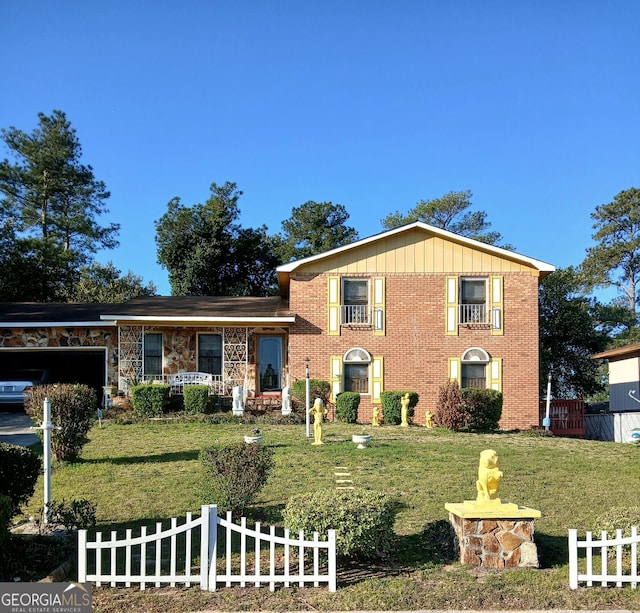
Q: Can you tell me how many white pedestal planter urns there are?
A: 2